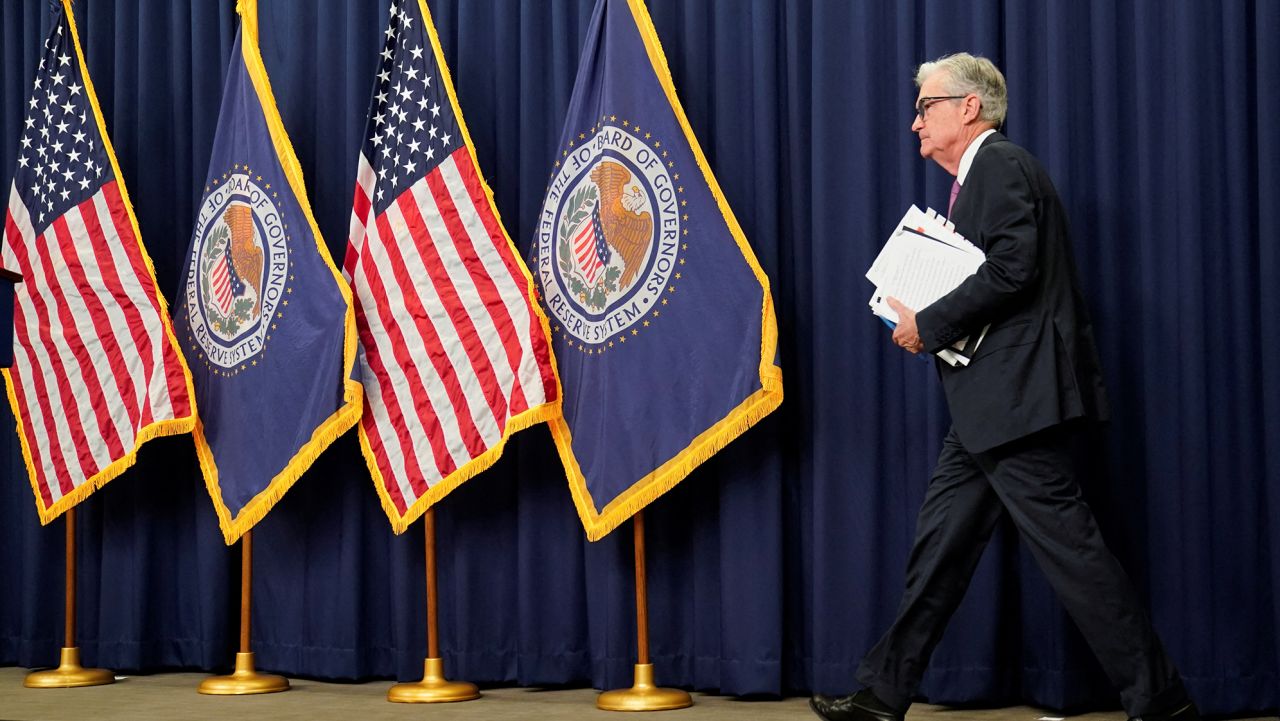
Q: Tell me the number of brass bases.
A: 4